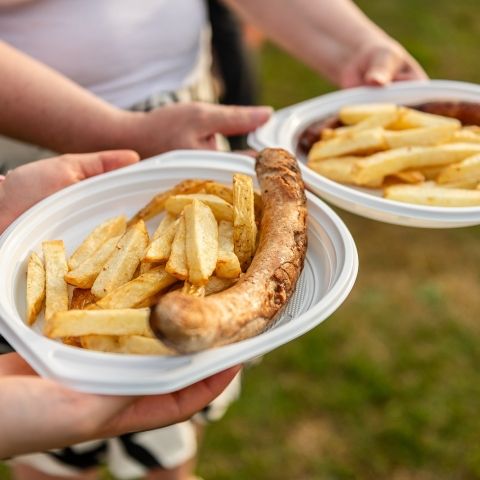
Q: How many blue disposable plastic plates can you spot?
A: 0